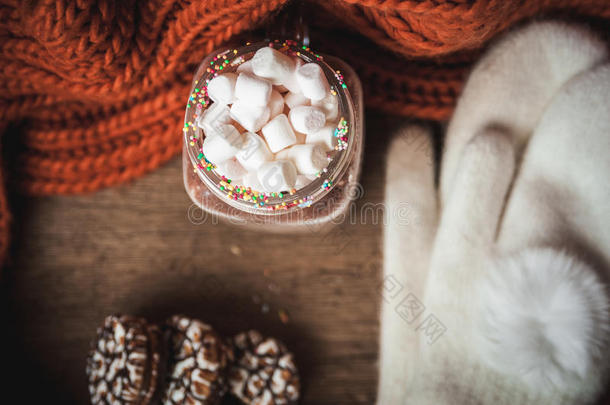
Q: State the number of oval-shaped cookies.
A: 3